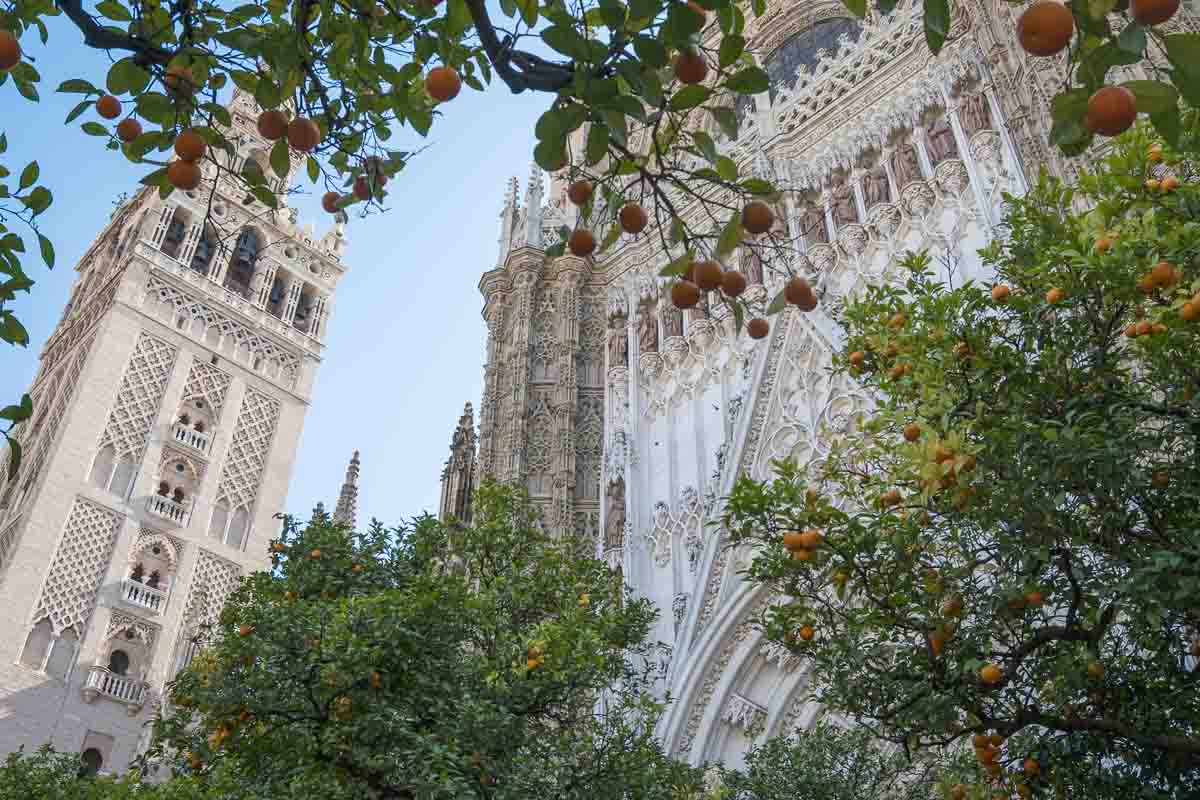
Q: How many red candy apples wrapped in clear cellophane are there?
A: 0